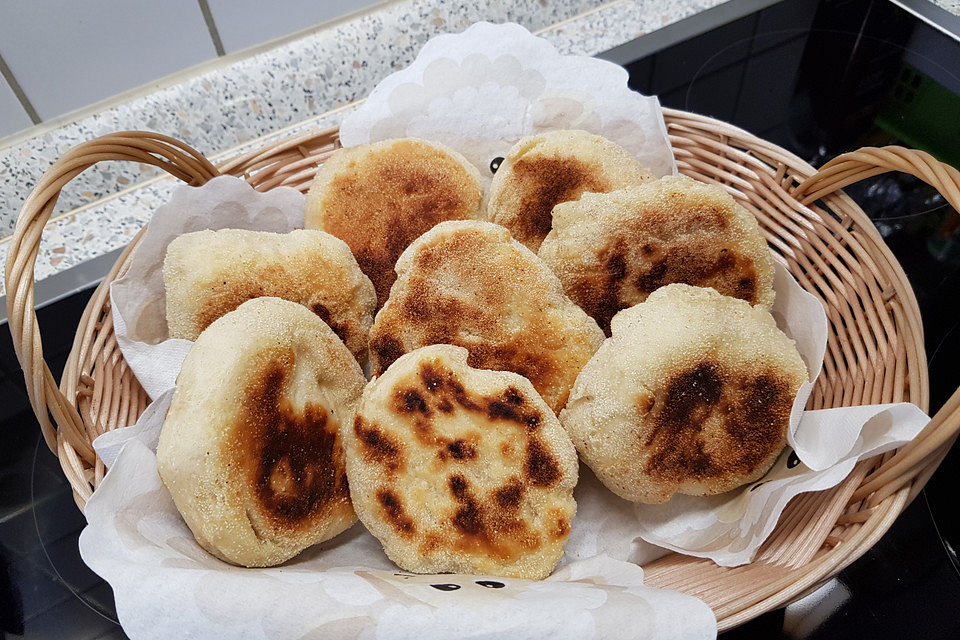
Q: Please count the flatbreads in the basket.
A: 8